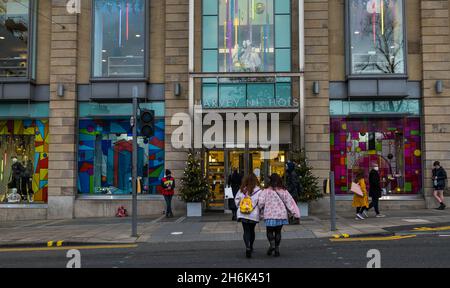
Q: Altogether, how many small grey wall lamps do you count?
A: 4